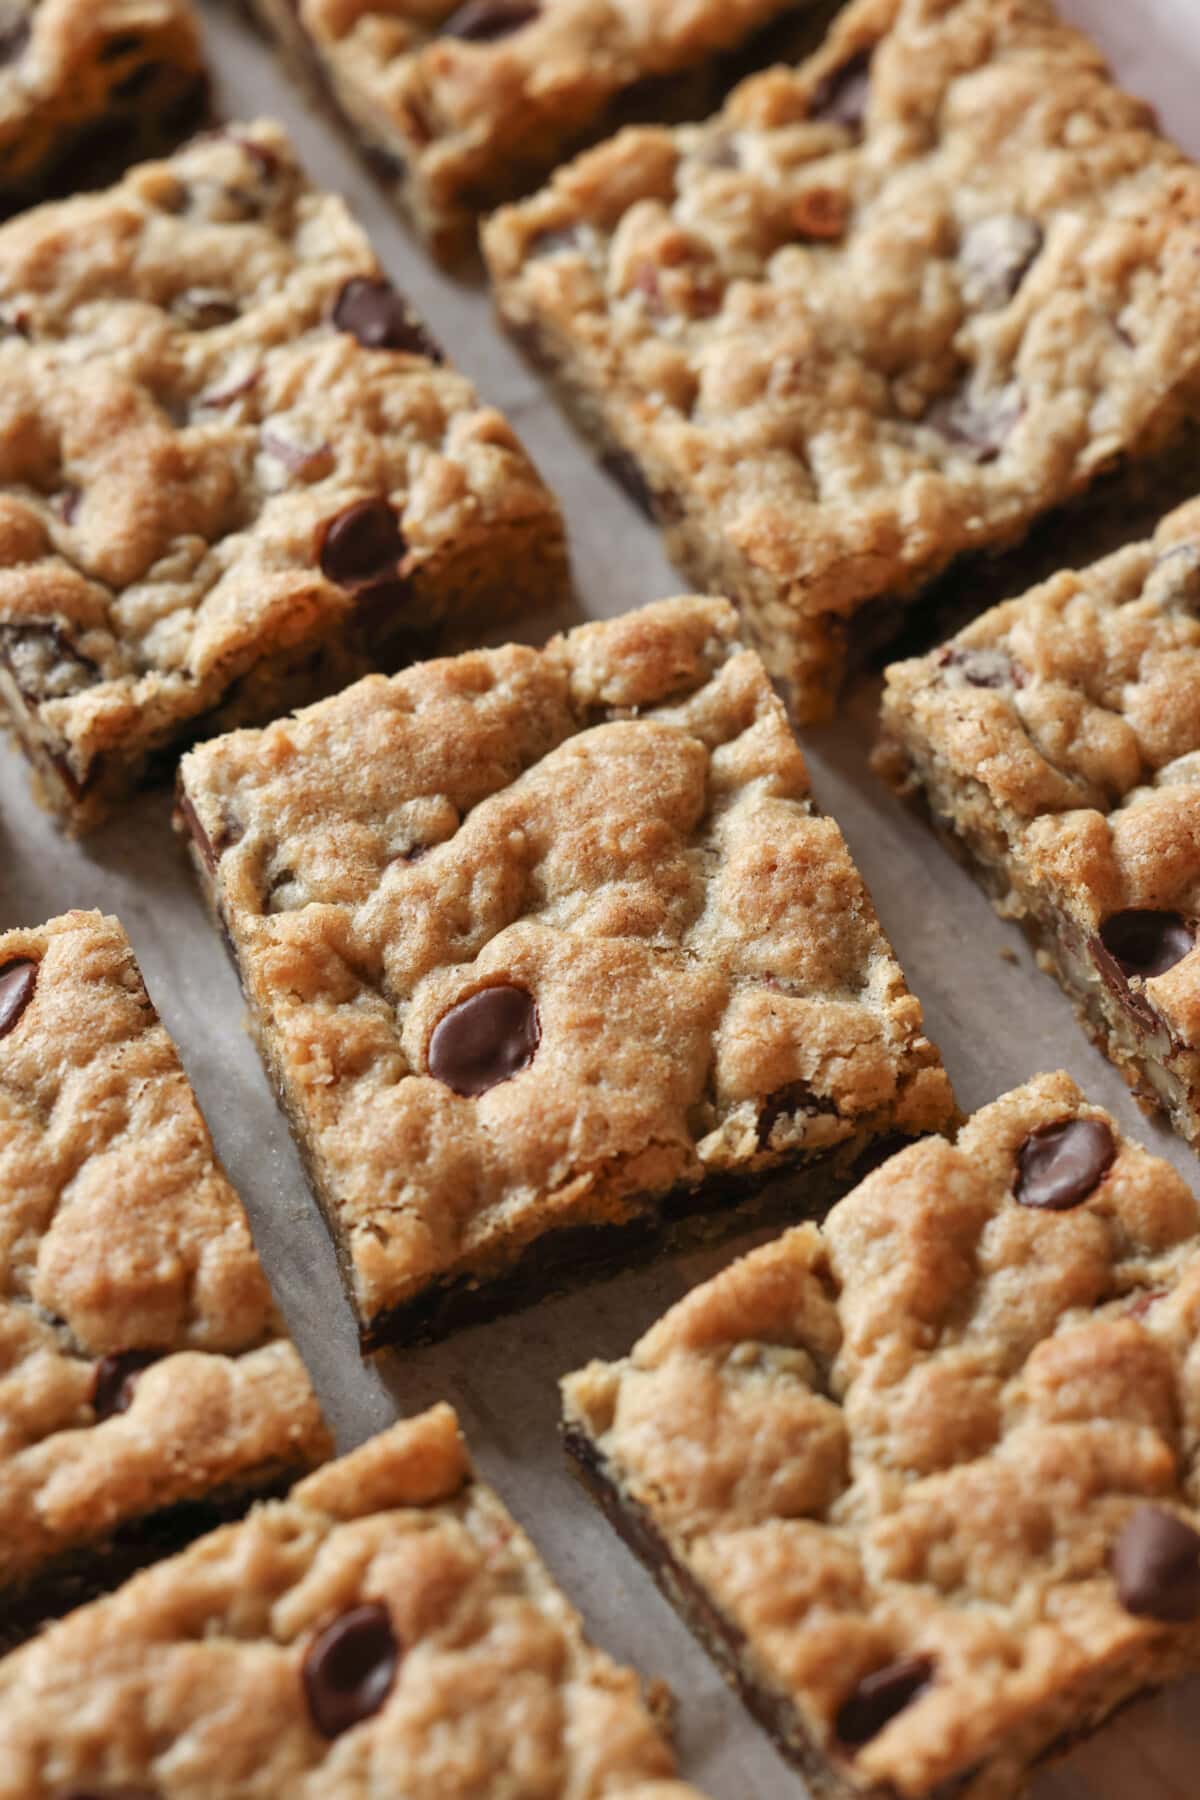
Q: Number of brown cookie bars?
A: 9